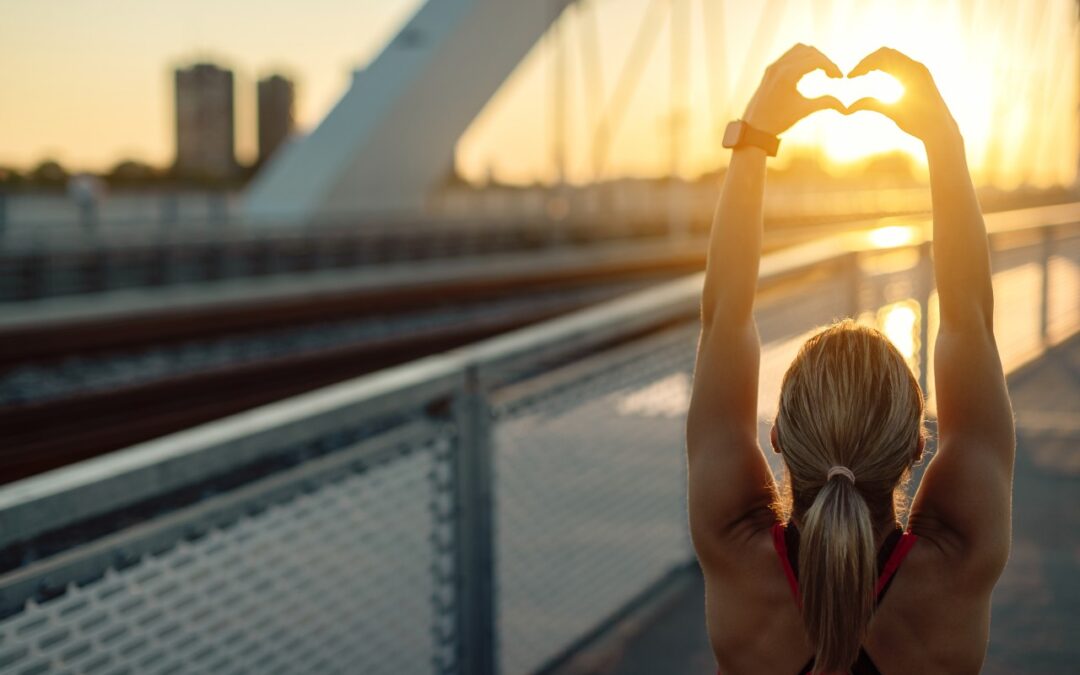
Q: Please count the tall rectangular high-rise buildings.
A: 2